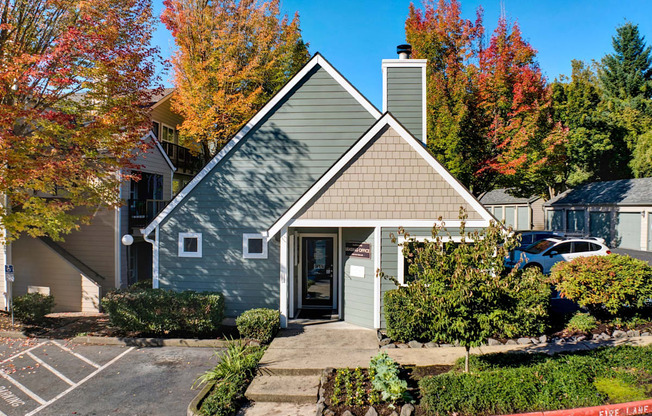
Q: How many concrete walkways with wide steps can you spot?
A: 1